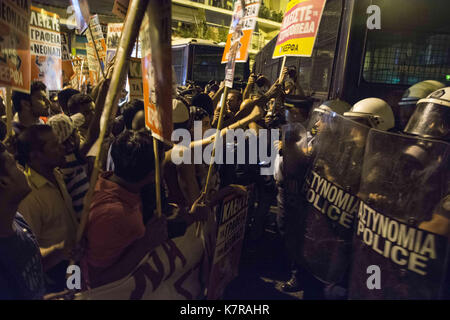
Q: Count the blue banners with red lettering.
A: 0